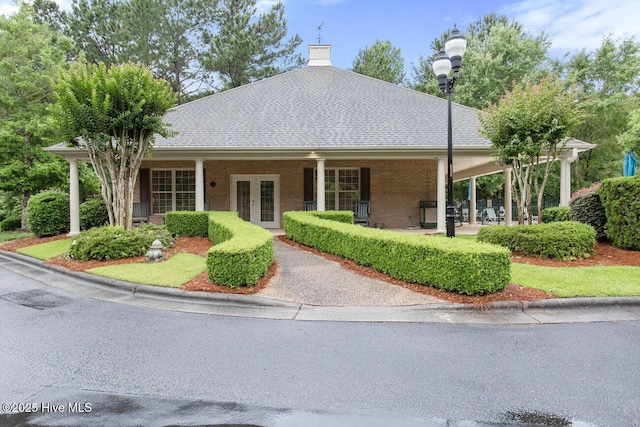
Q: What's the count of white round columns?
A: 7